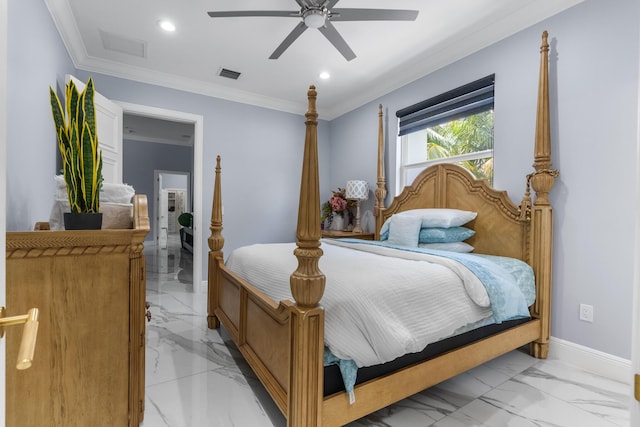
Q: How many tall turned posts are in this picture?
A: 4